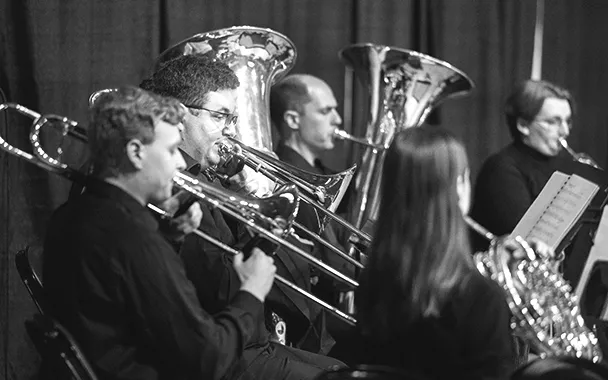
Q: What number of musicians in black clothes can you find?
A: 5